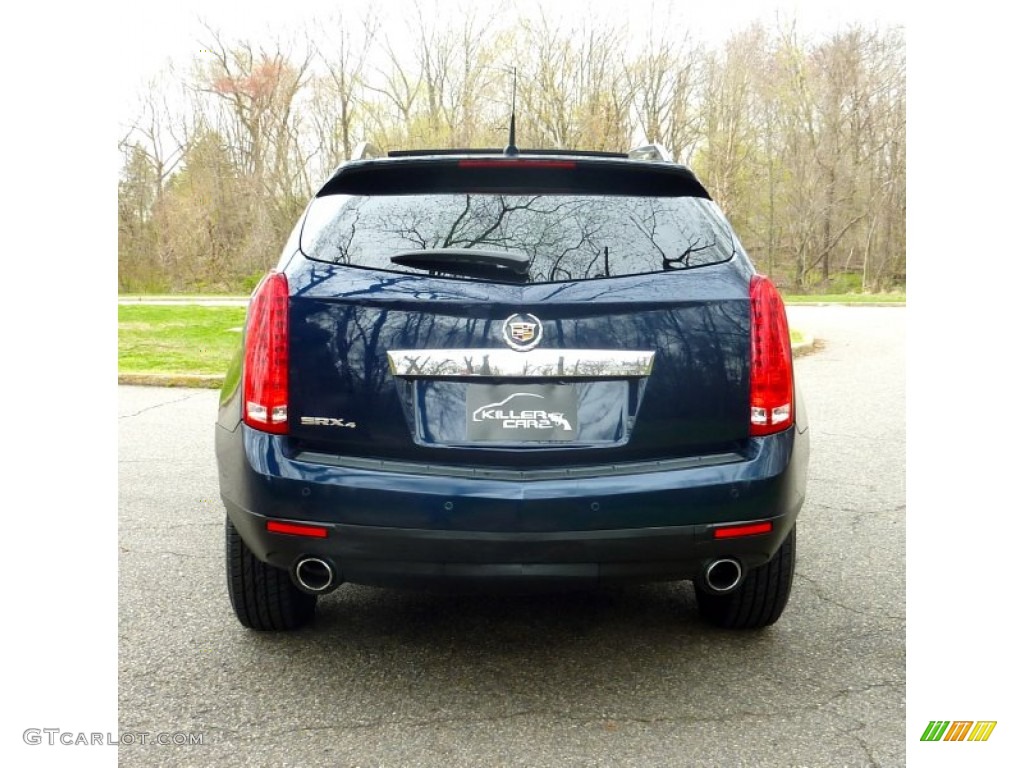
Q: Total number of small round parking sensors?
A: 4